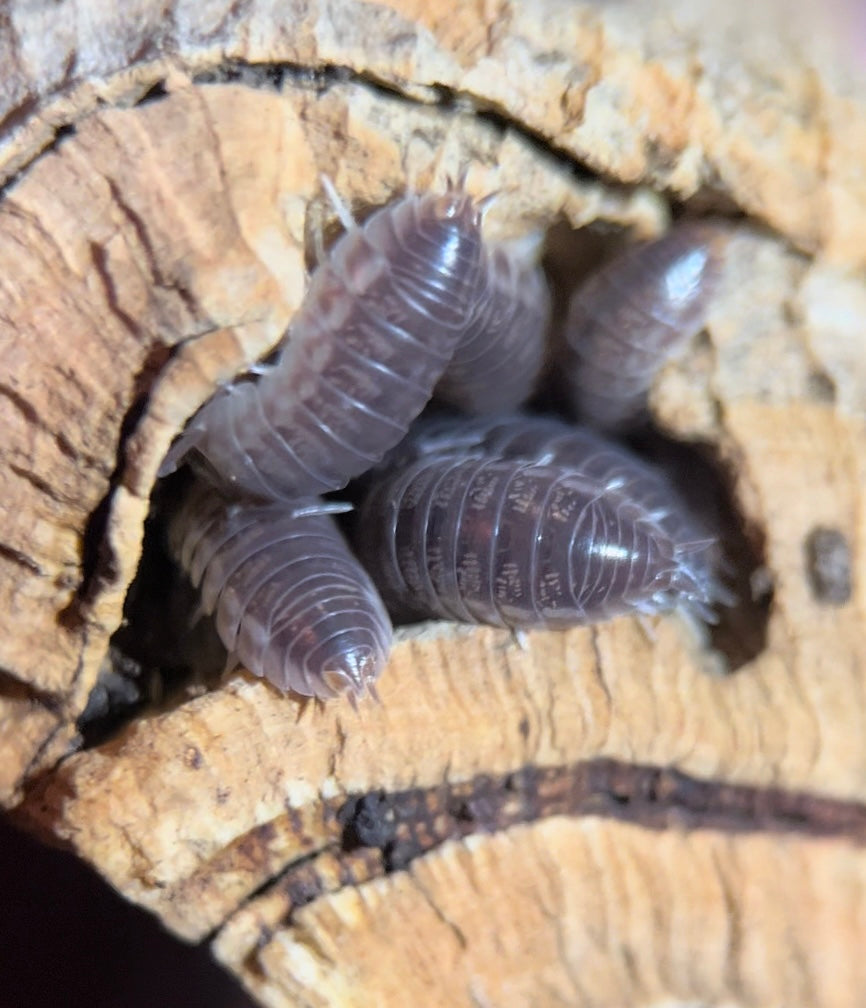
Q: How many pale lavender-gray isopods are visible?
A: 6